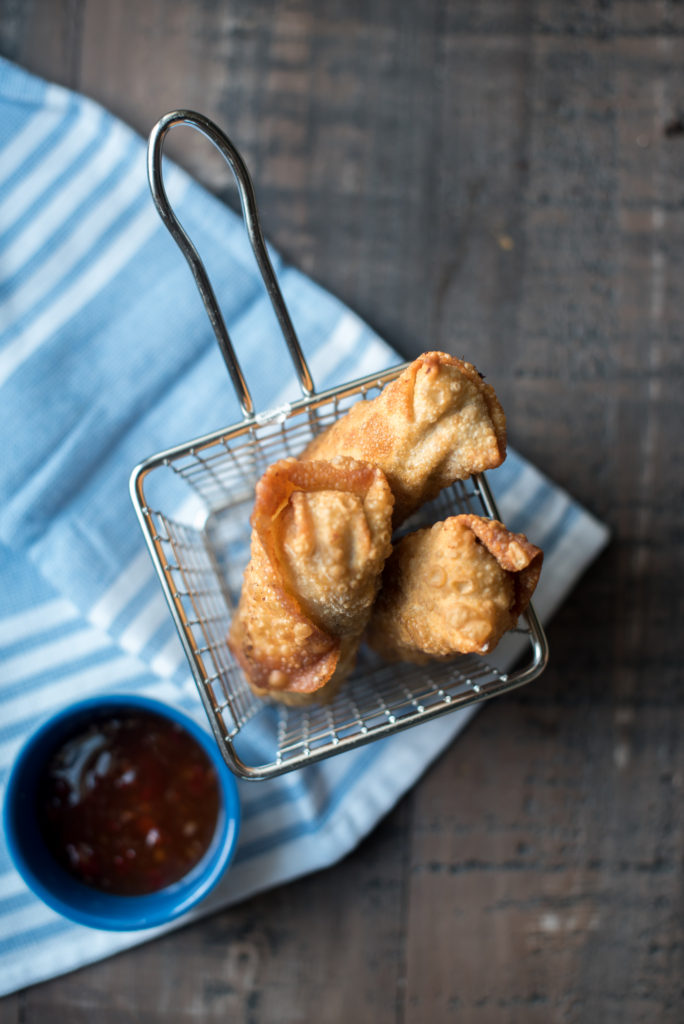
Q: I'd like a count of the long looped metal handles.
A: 1